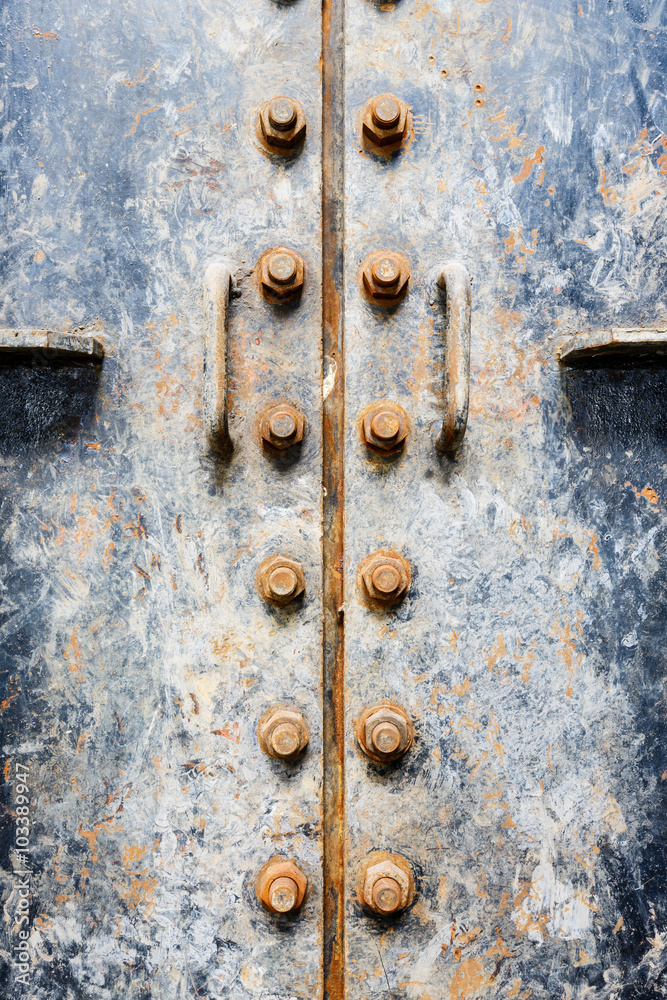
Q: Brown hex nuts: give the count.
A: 12